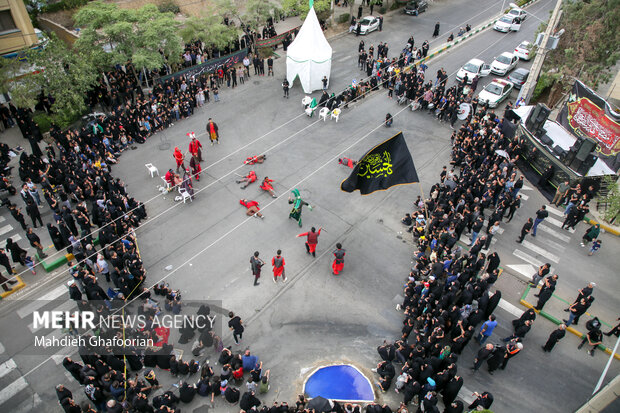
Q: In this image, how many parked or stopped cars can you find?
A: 9